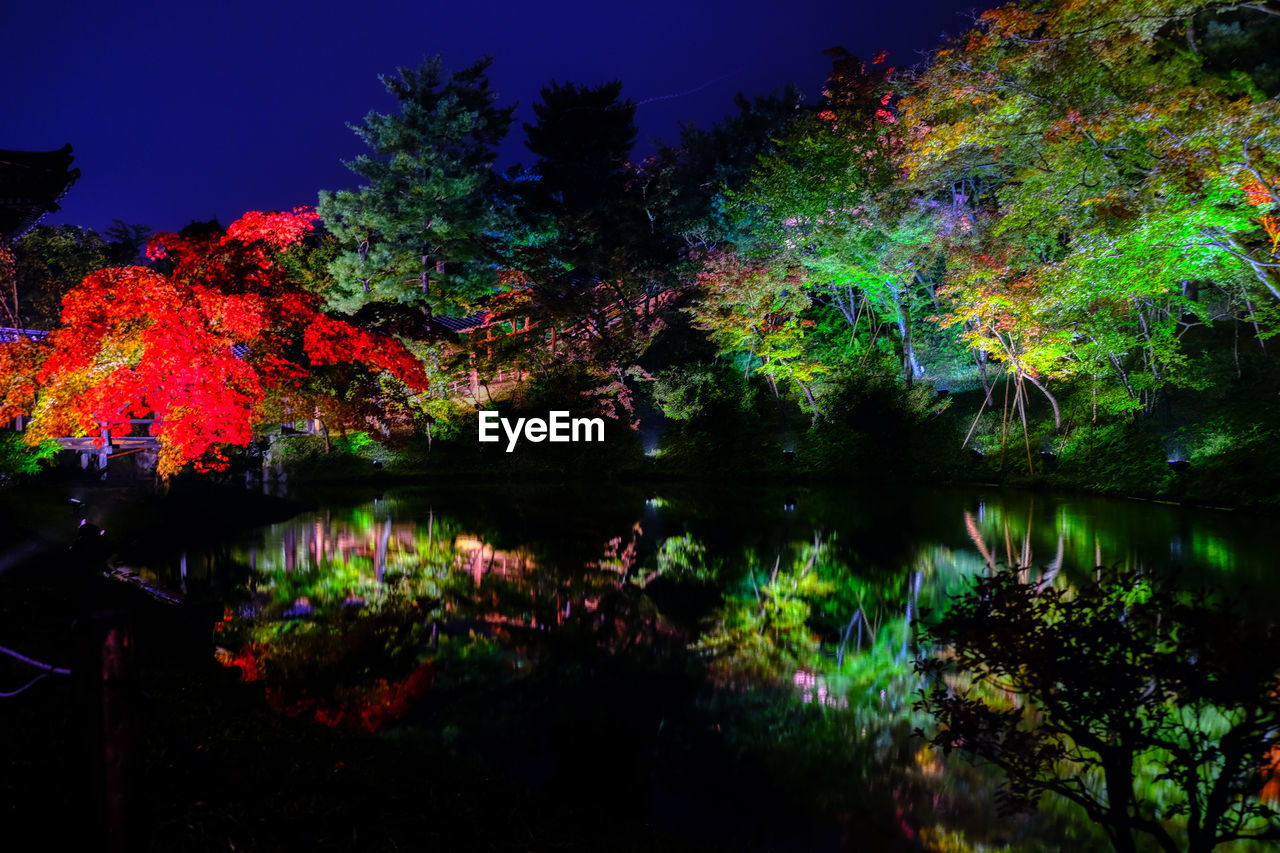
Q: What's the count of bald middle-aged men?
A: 0